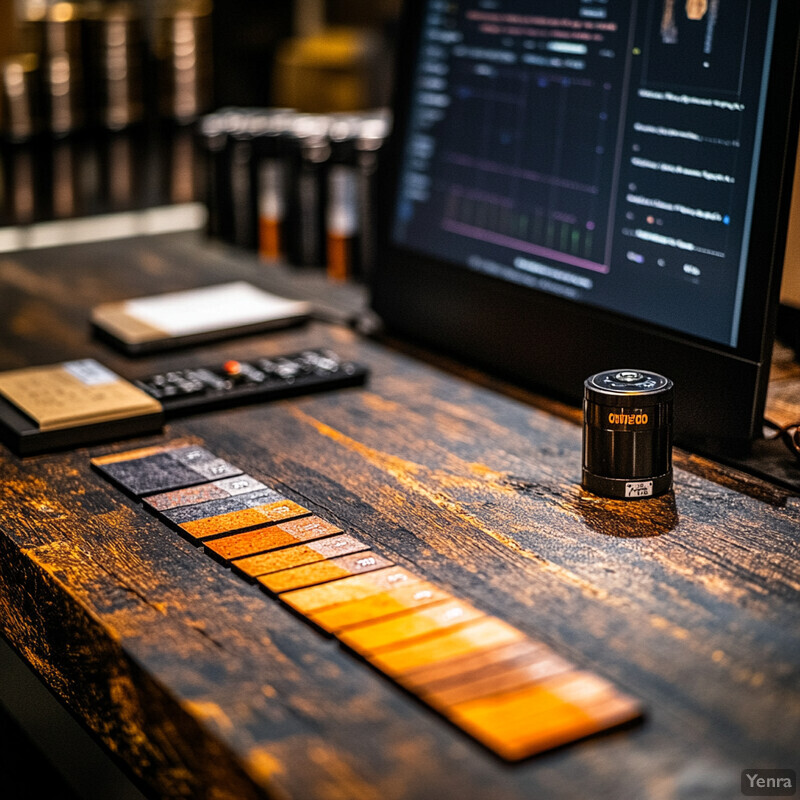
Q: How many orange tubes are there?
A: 2